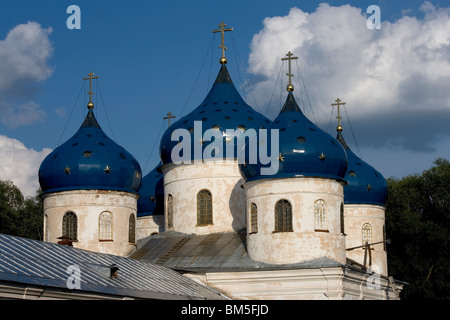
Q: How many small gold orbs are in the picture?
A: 4